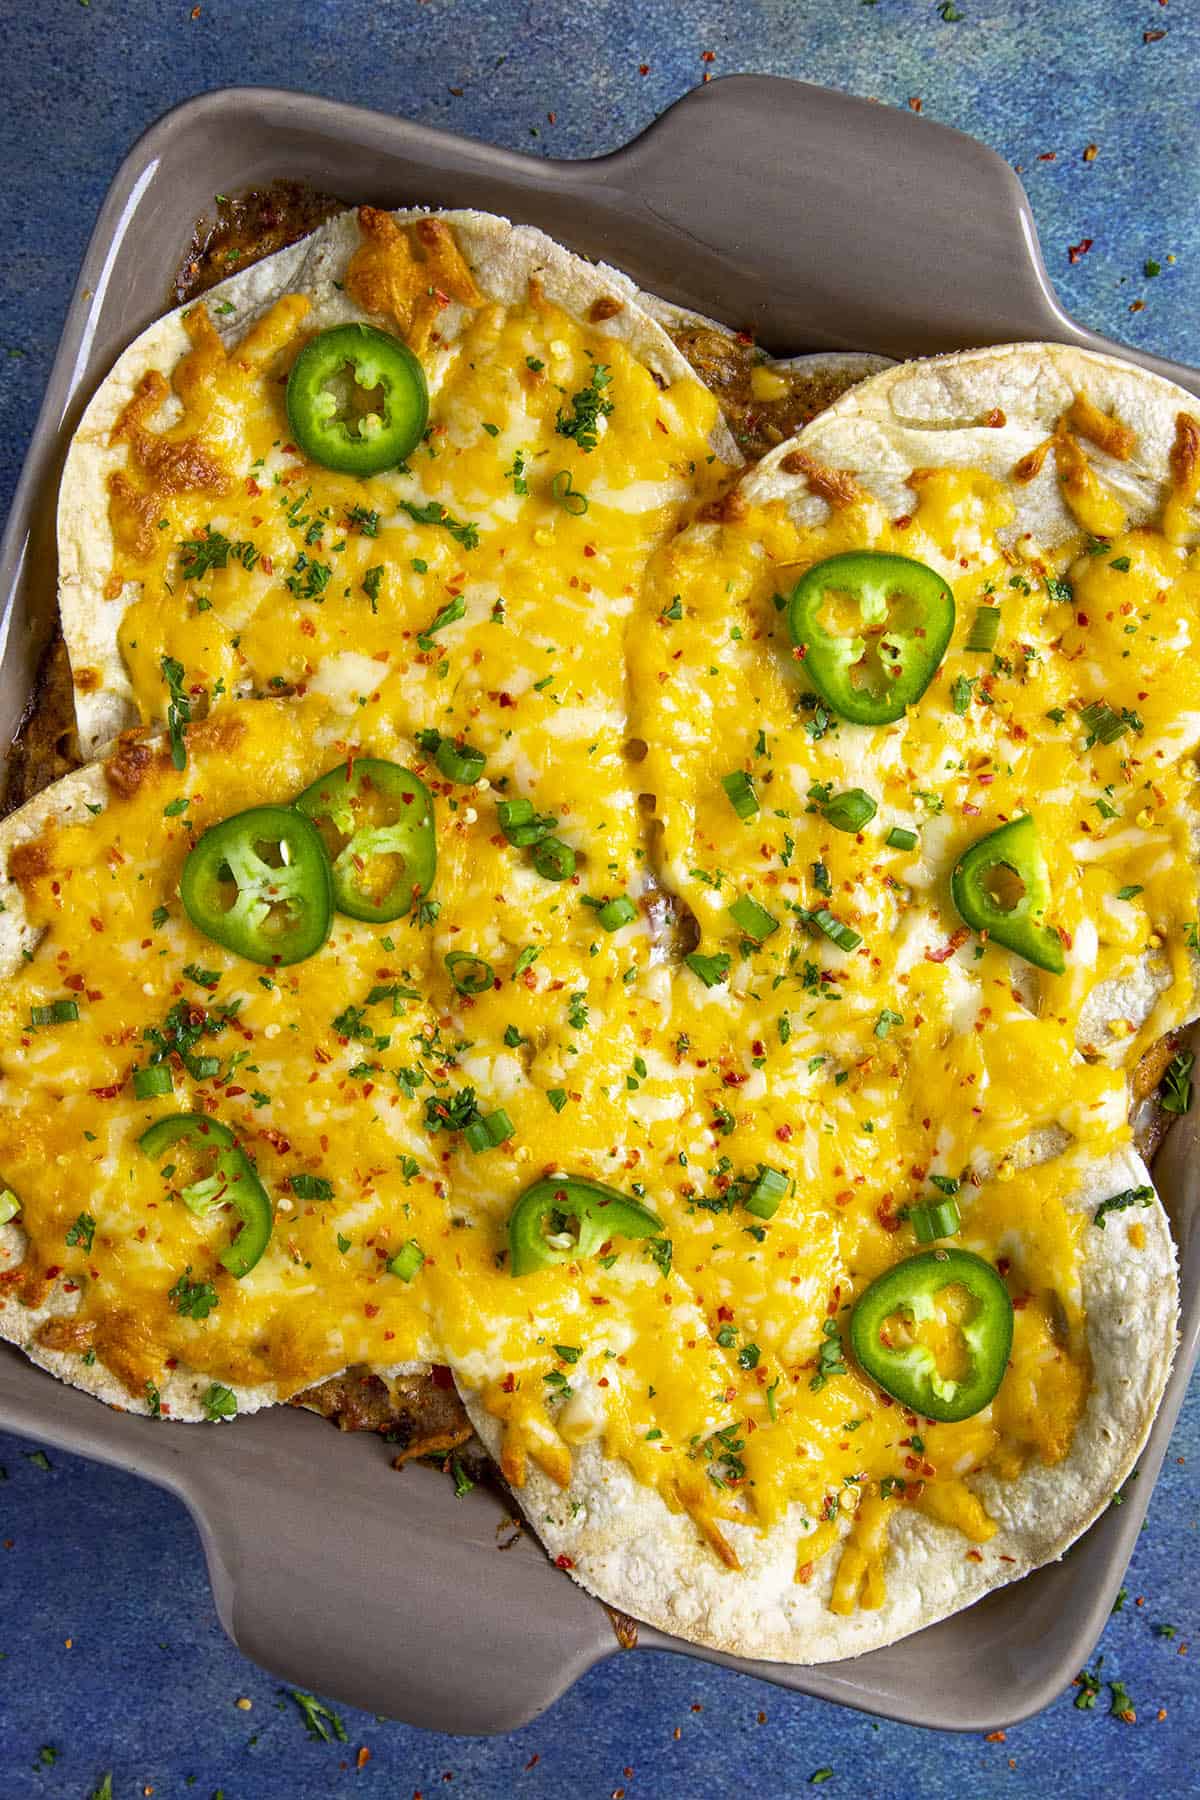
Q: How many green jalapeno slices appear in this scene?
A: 8